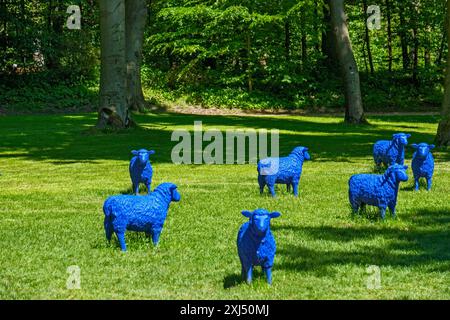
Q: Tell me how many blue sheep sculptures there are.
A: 7